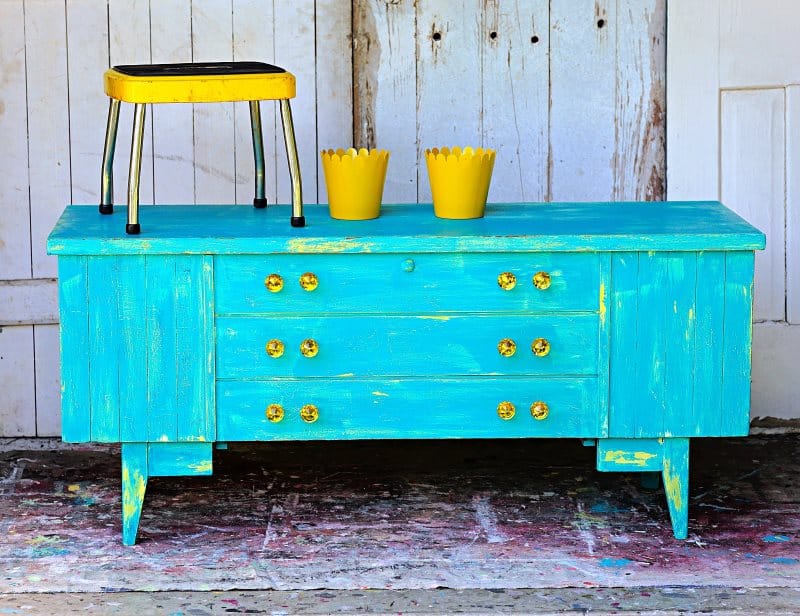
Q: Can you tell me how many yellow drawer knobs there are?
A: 12